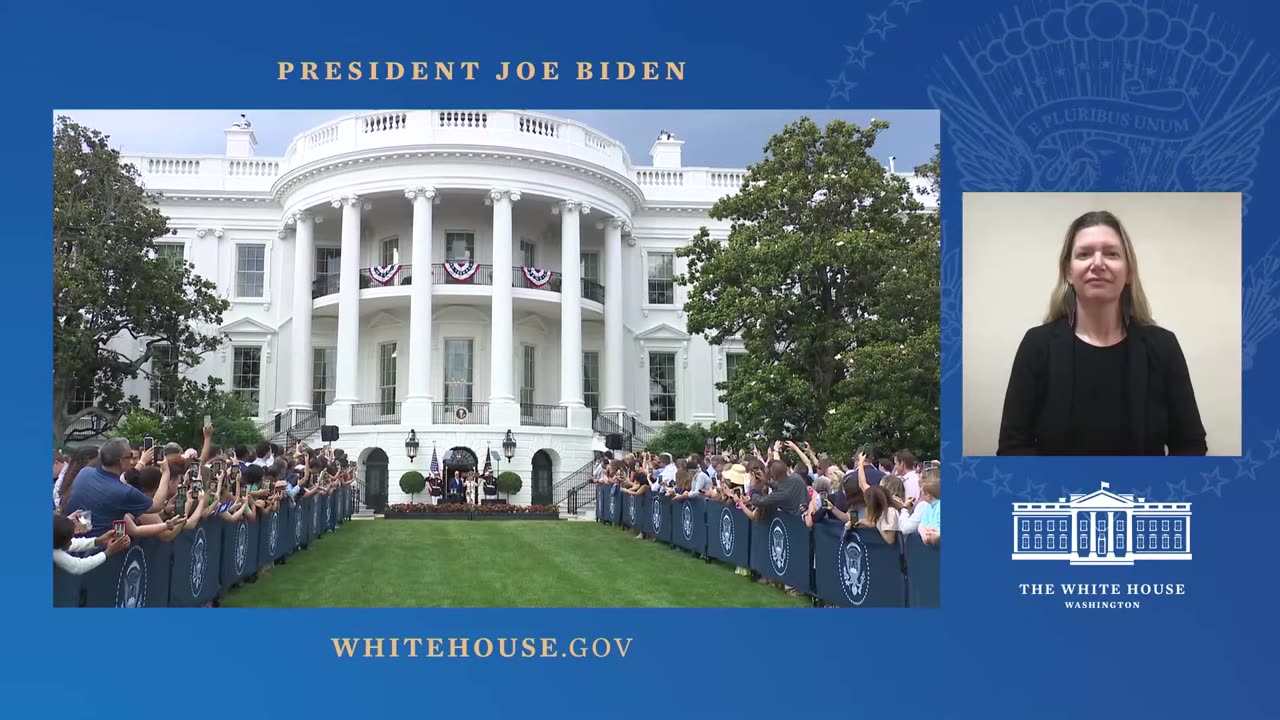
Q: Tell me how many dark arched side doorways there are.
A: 2